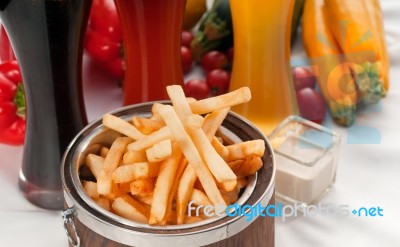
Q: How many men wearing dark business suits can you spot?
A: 0